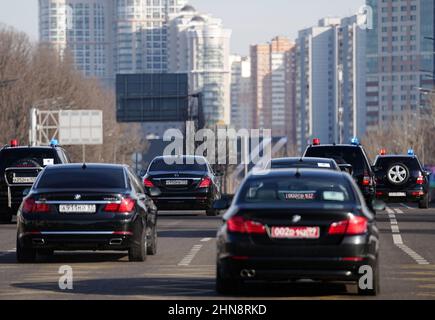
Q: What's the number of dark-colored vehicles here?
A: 7